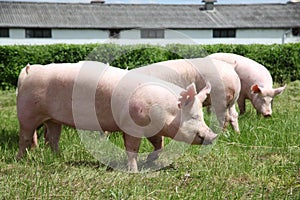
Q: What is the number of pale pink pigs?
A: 3